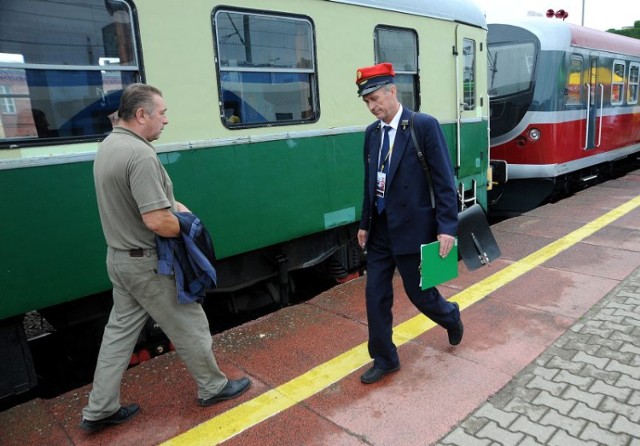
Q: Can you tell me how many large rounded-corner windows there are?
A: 3